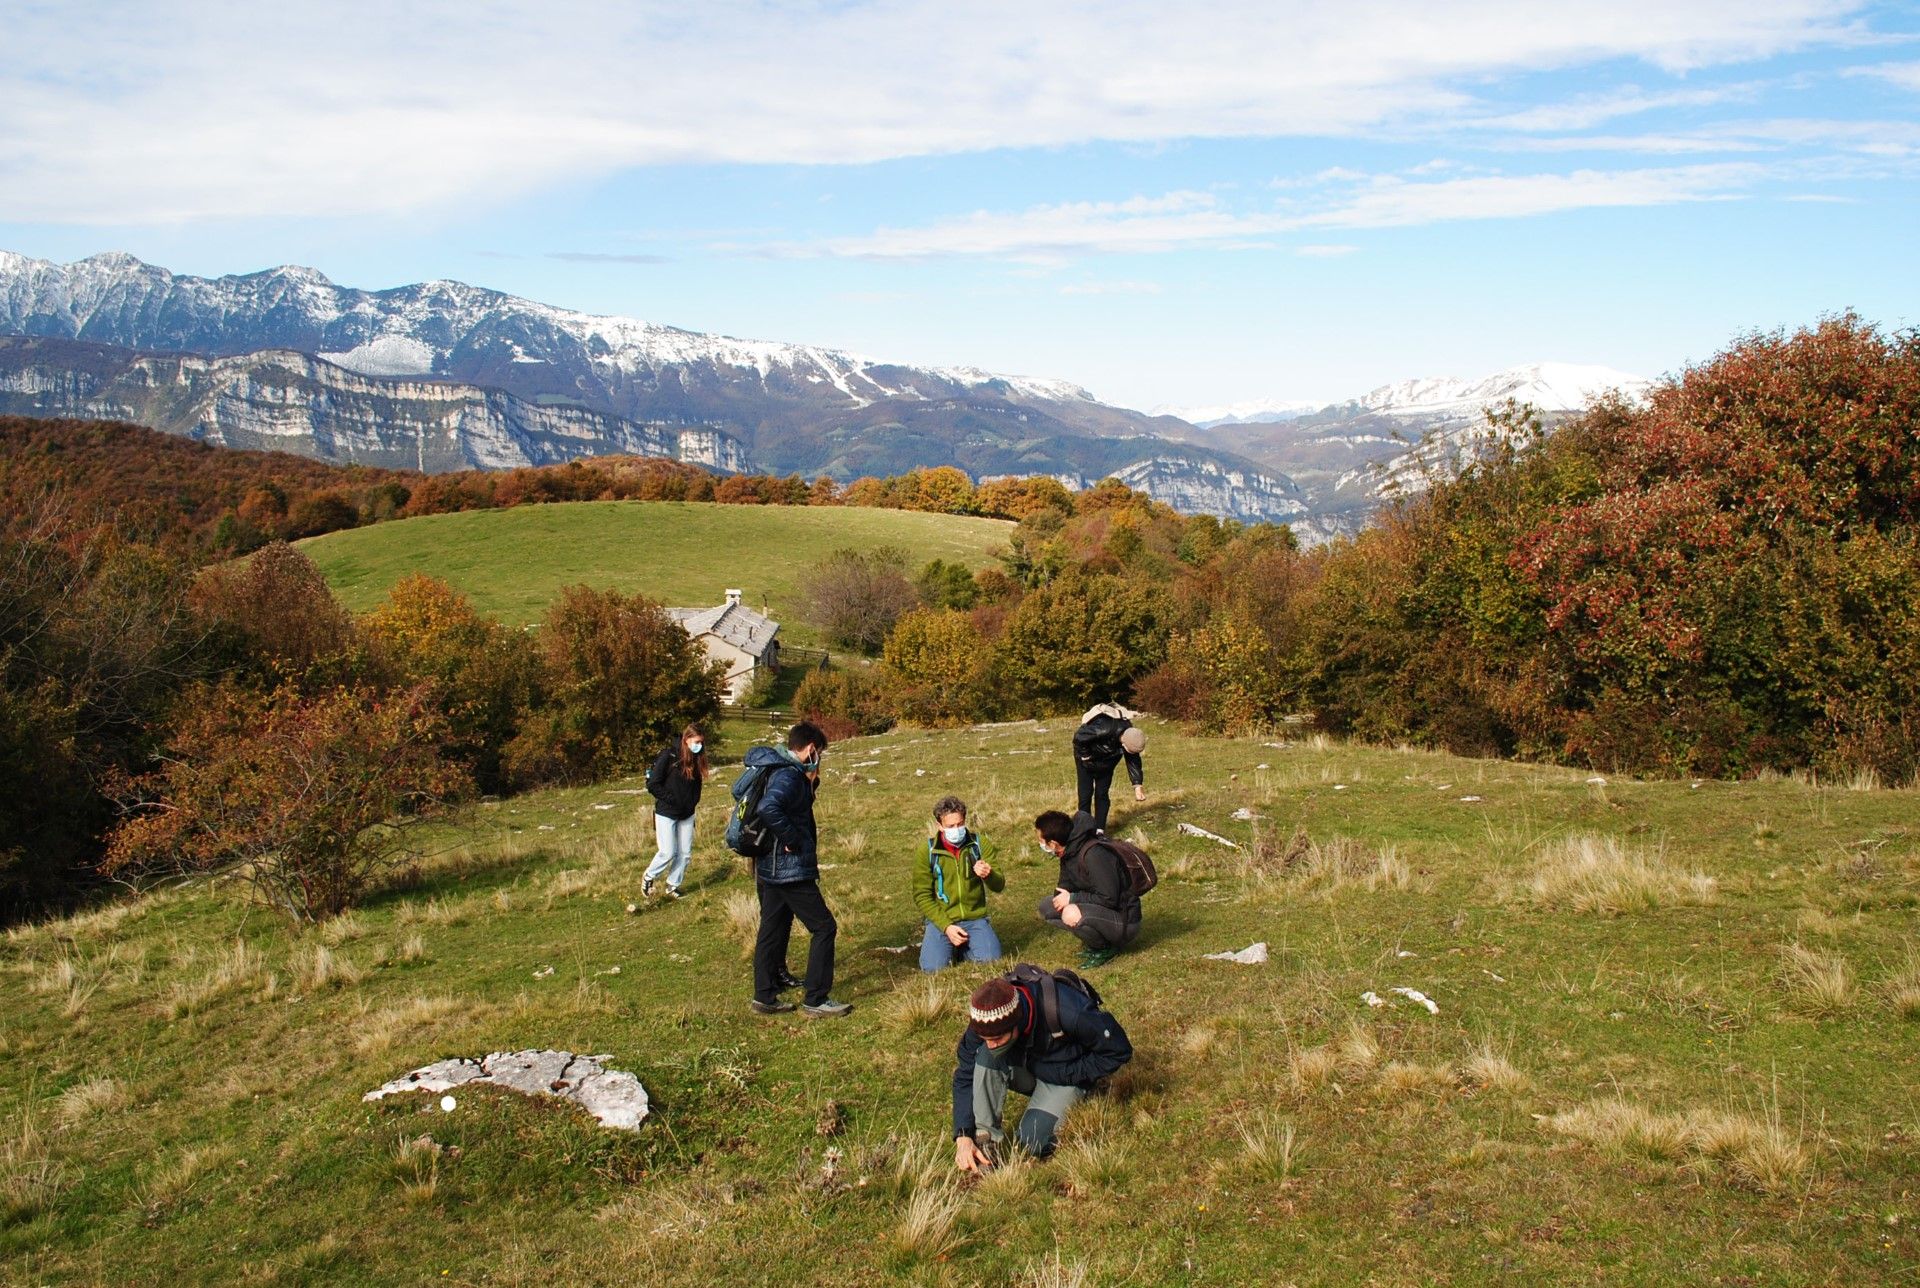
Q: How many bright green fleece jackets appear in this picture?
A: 1